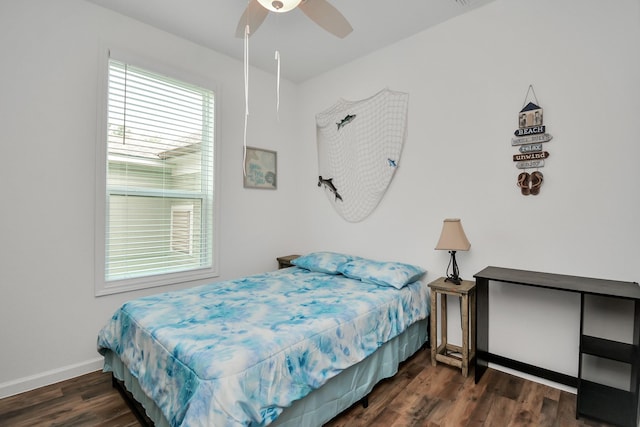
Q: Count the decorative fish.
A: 3